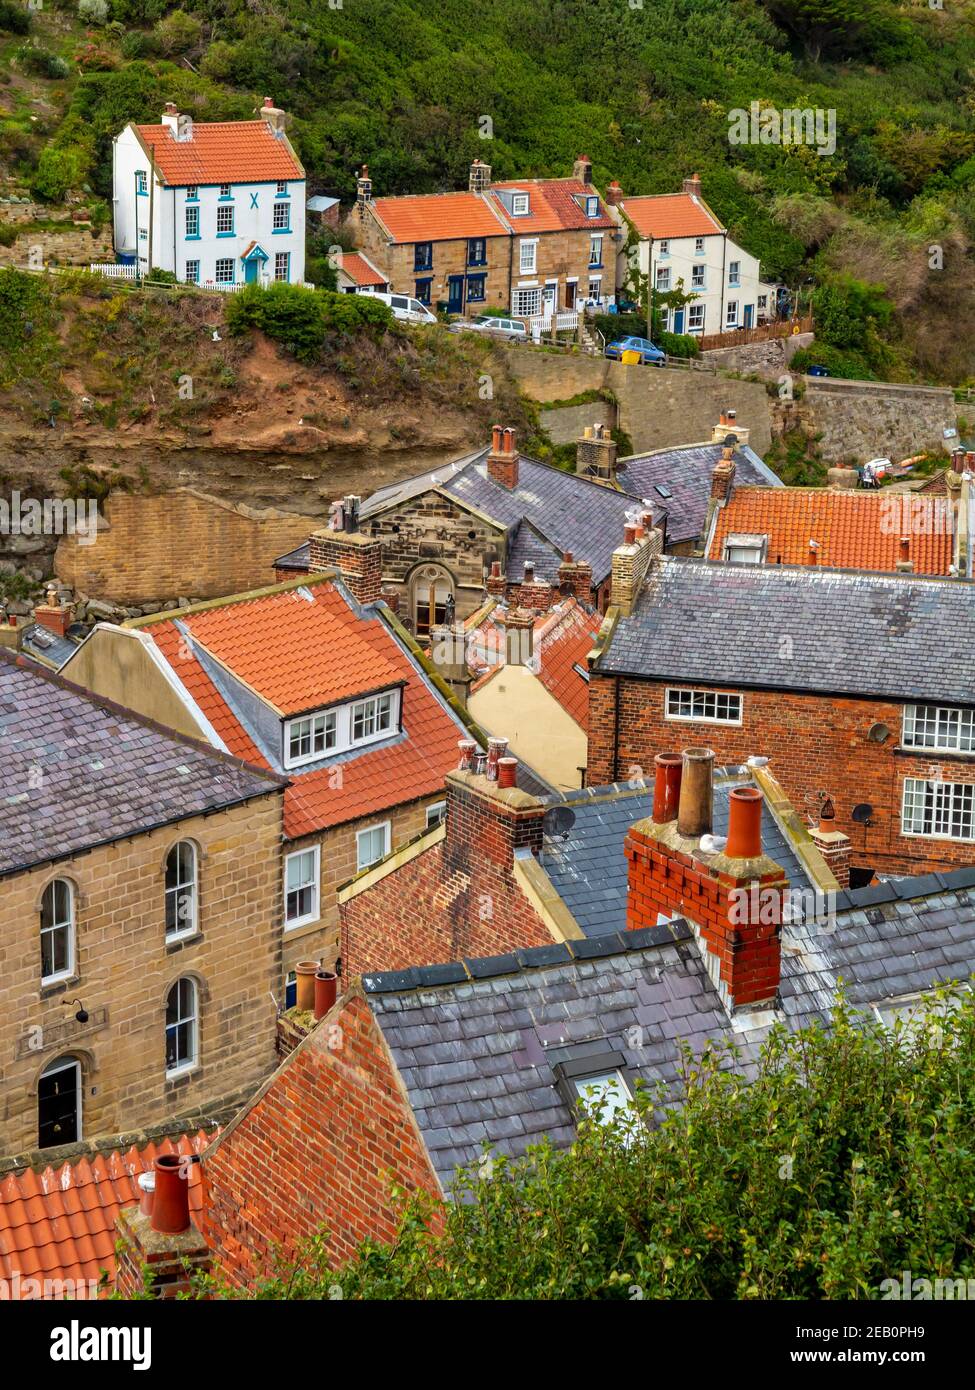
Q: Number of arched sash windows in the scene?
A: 3